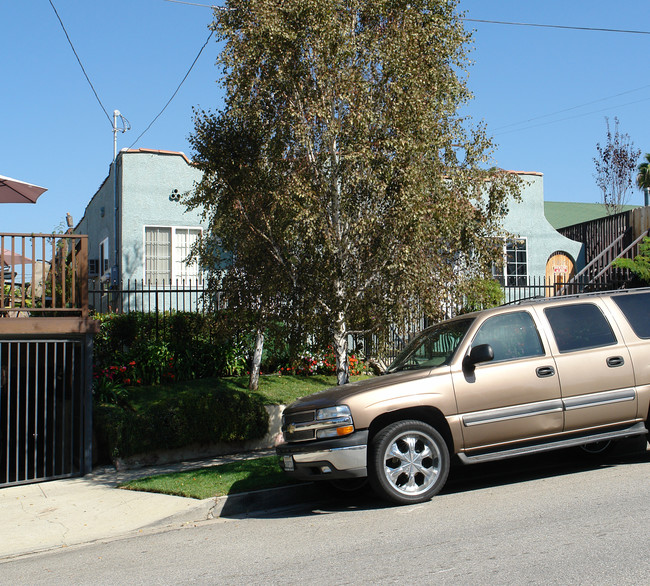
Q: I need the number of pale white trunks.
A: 2